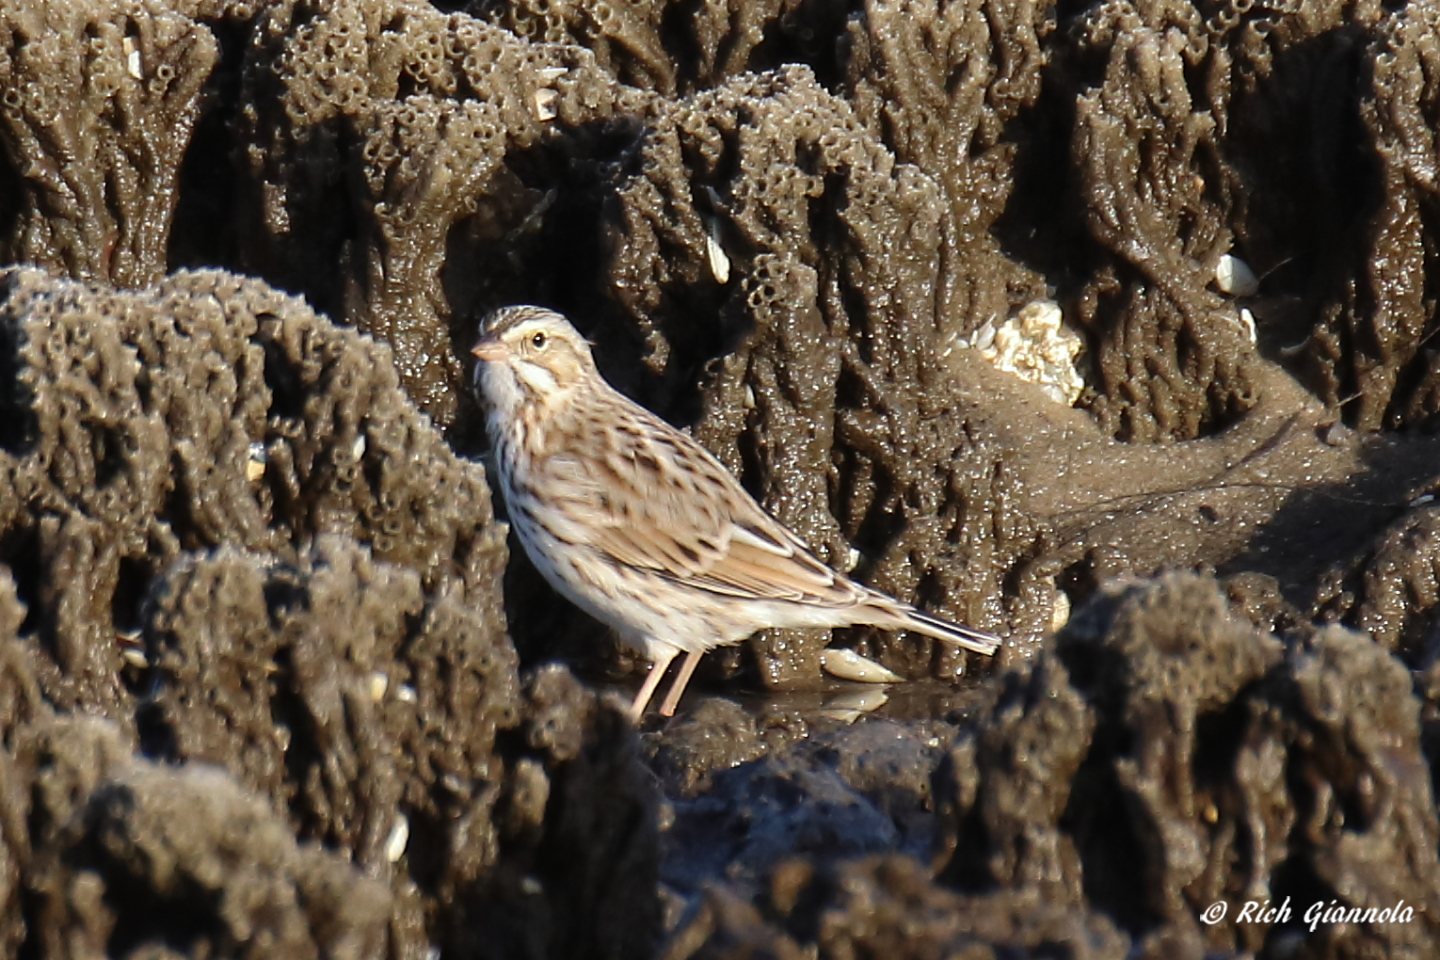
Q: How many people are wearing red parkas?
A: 0